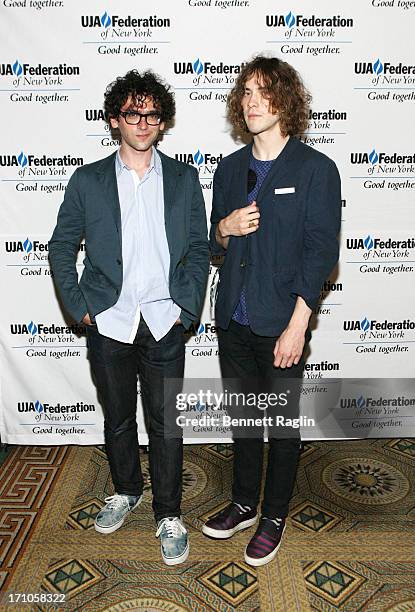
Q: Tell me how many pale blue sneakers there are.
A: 2